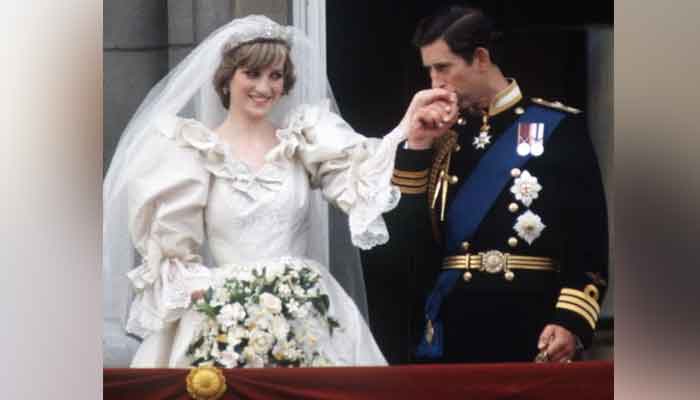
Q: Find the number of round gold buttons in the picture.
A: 10